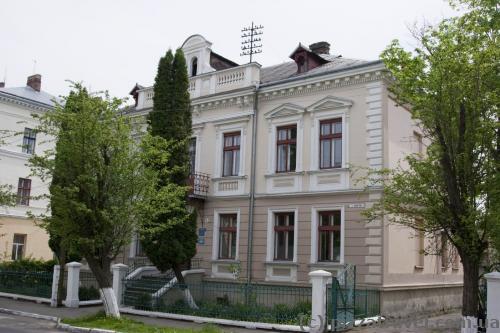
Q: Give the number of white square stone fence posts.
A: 4